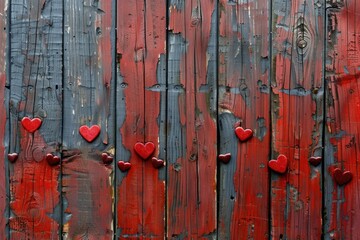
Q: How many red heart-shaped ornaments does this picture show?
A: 13